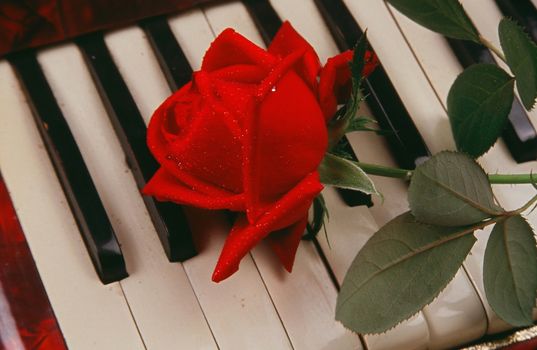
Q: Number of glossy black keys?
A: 7